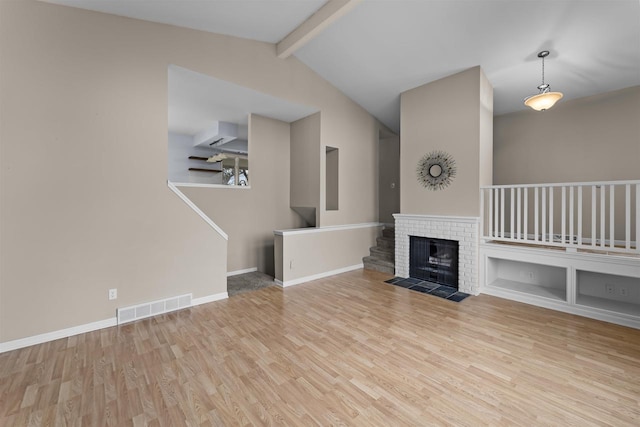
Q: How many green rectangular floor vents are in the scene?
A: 0